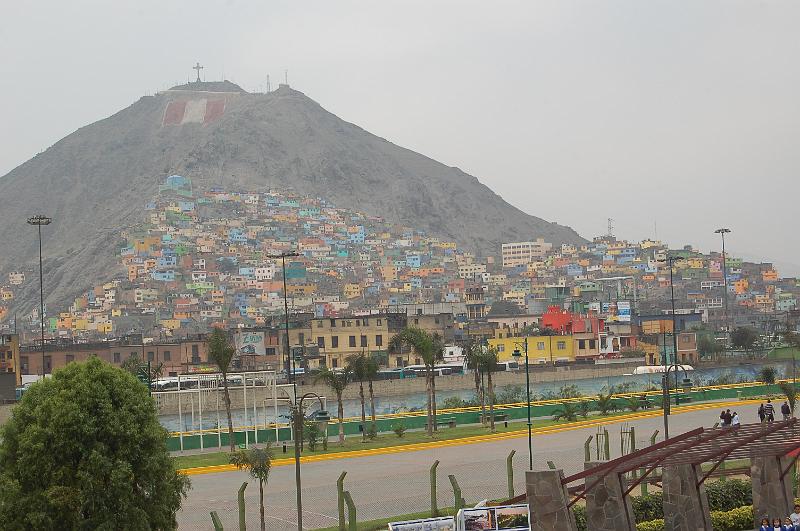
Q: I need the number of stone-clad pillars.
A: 4